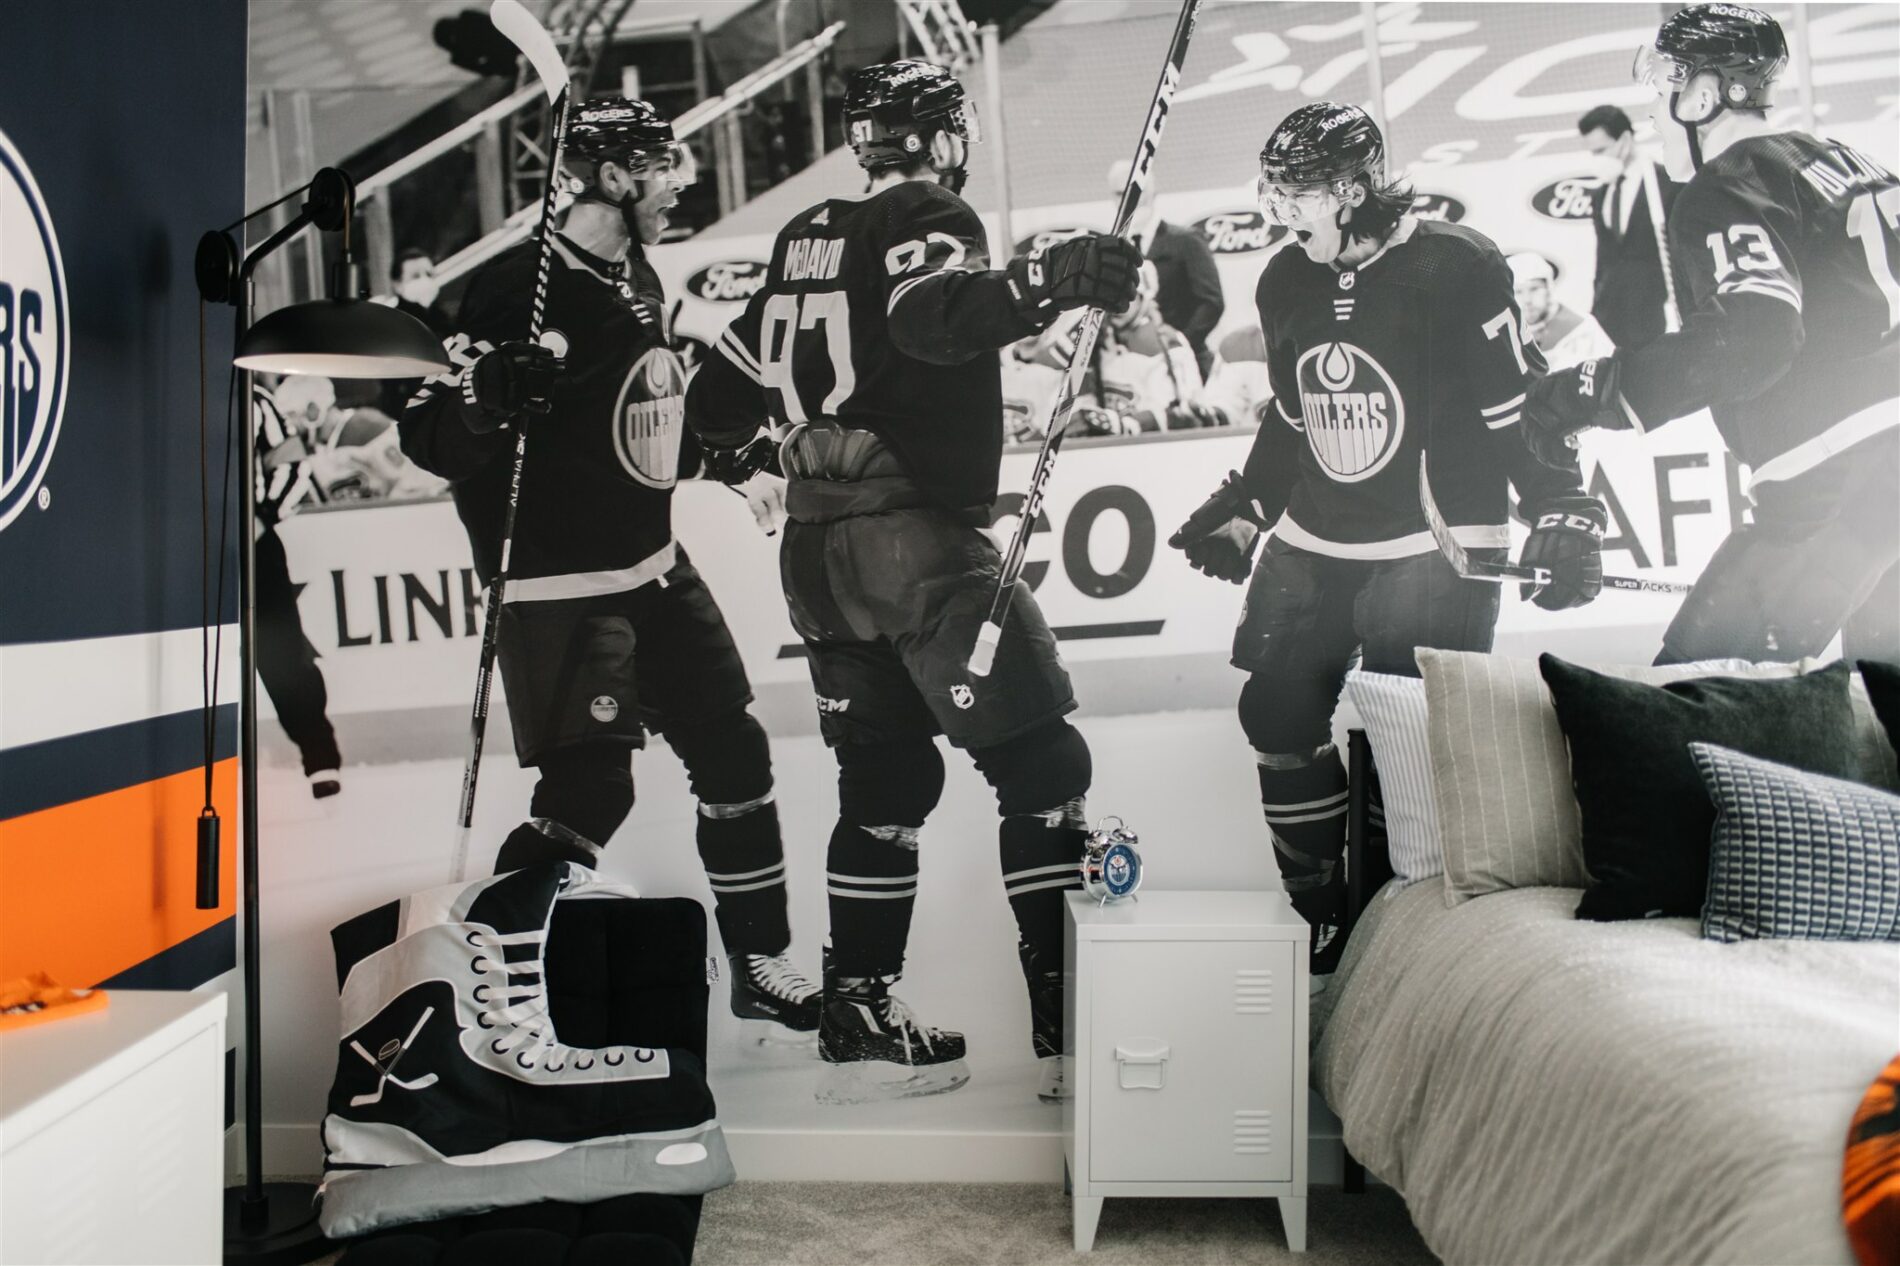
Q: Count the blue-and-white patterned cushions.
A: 1